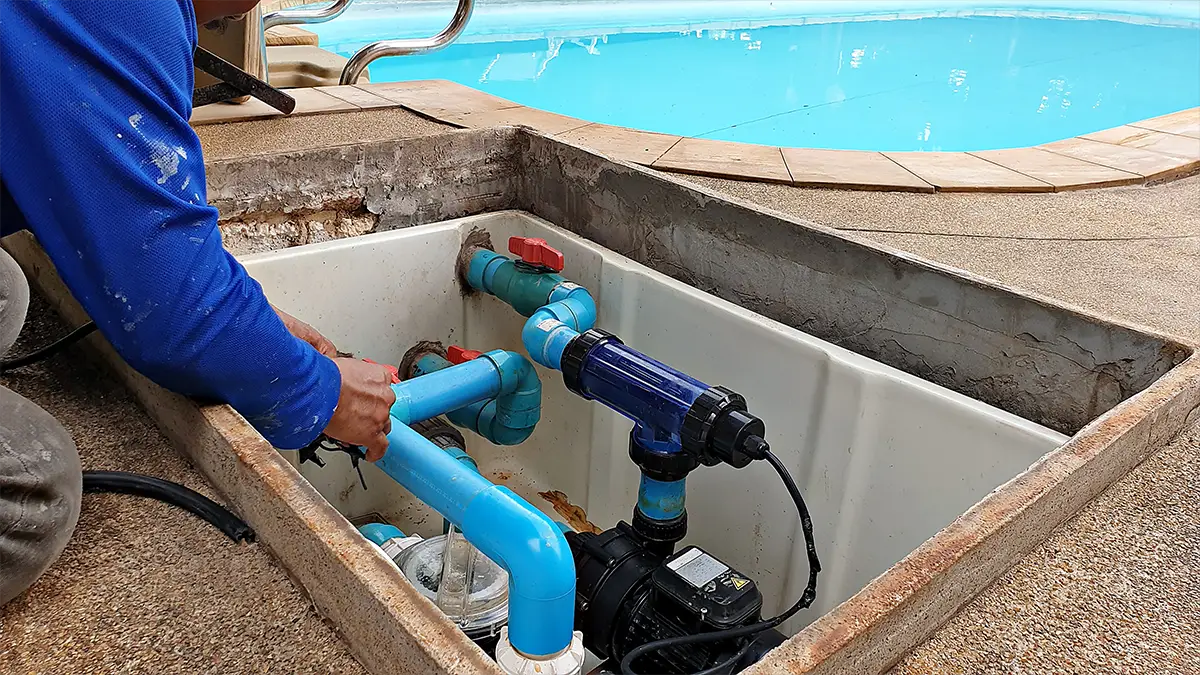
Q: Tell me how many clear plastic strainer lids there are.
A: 1